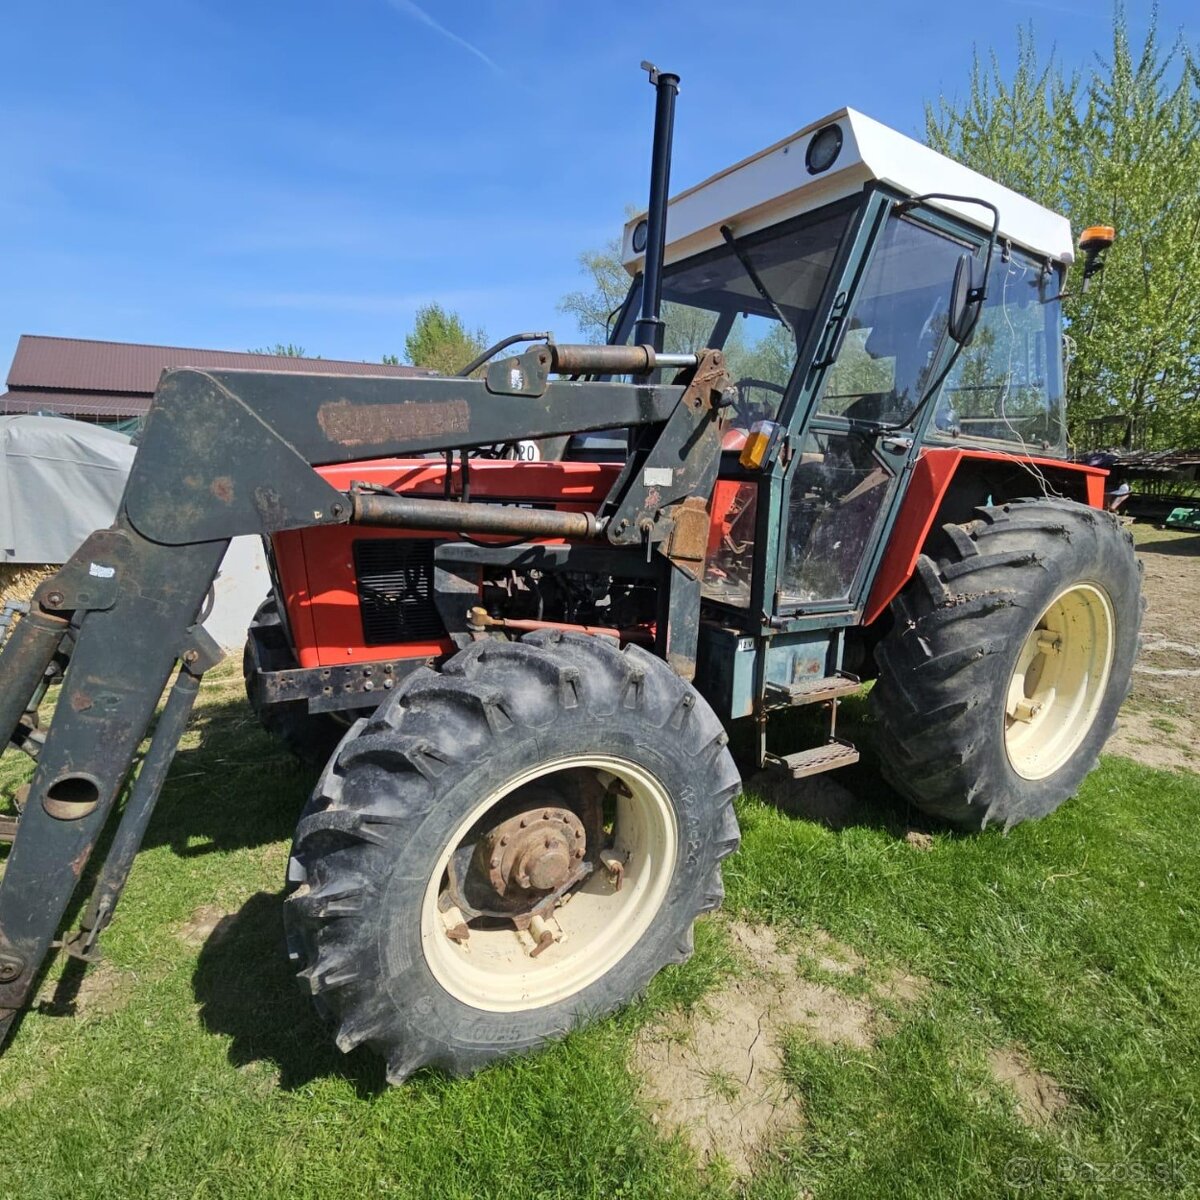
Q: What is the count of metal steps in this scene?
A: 2